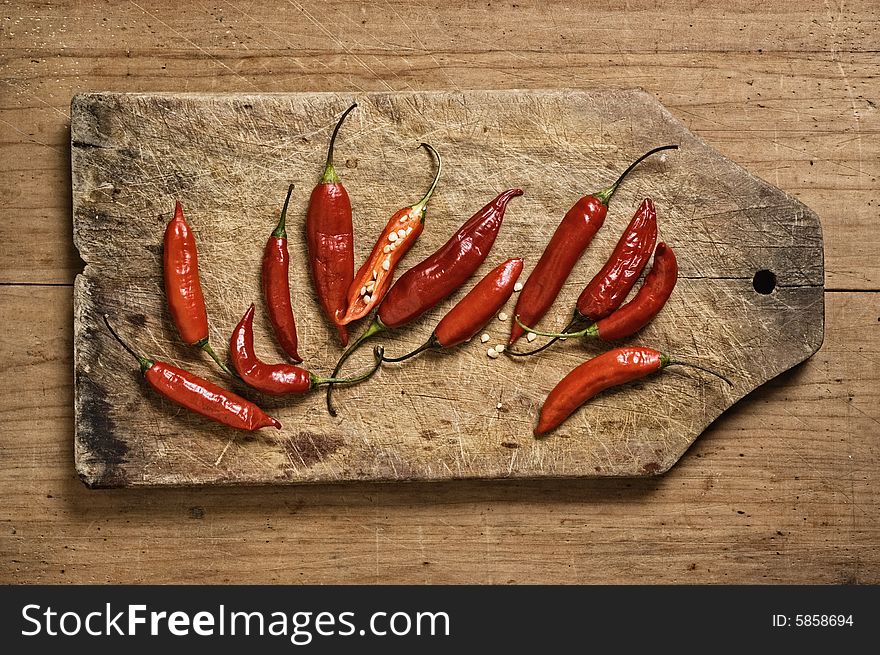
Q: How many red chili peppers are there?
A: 12